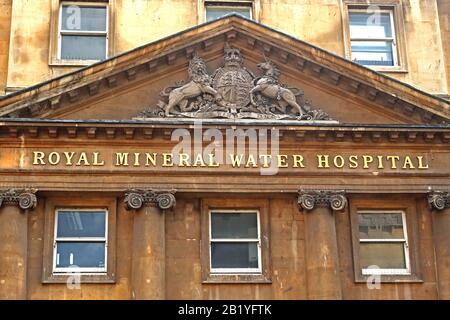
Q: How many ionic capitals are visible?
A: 4